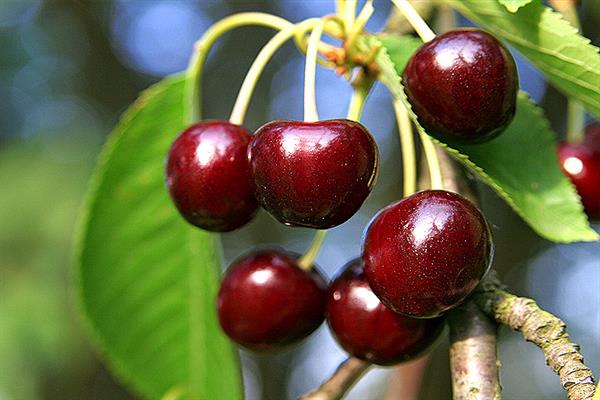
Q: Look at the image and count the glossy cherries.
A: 7